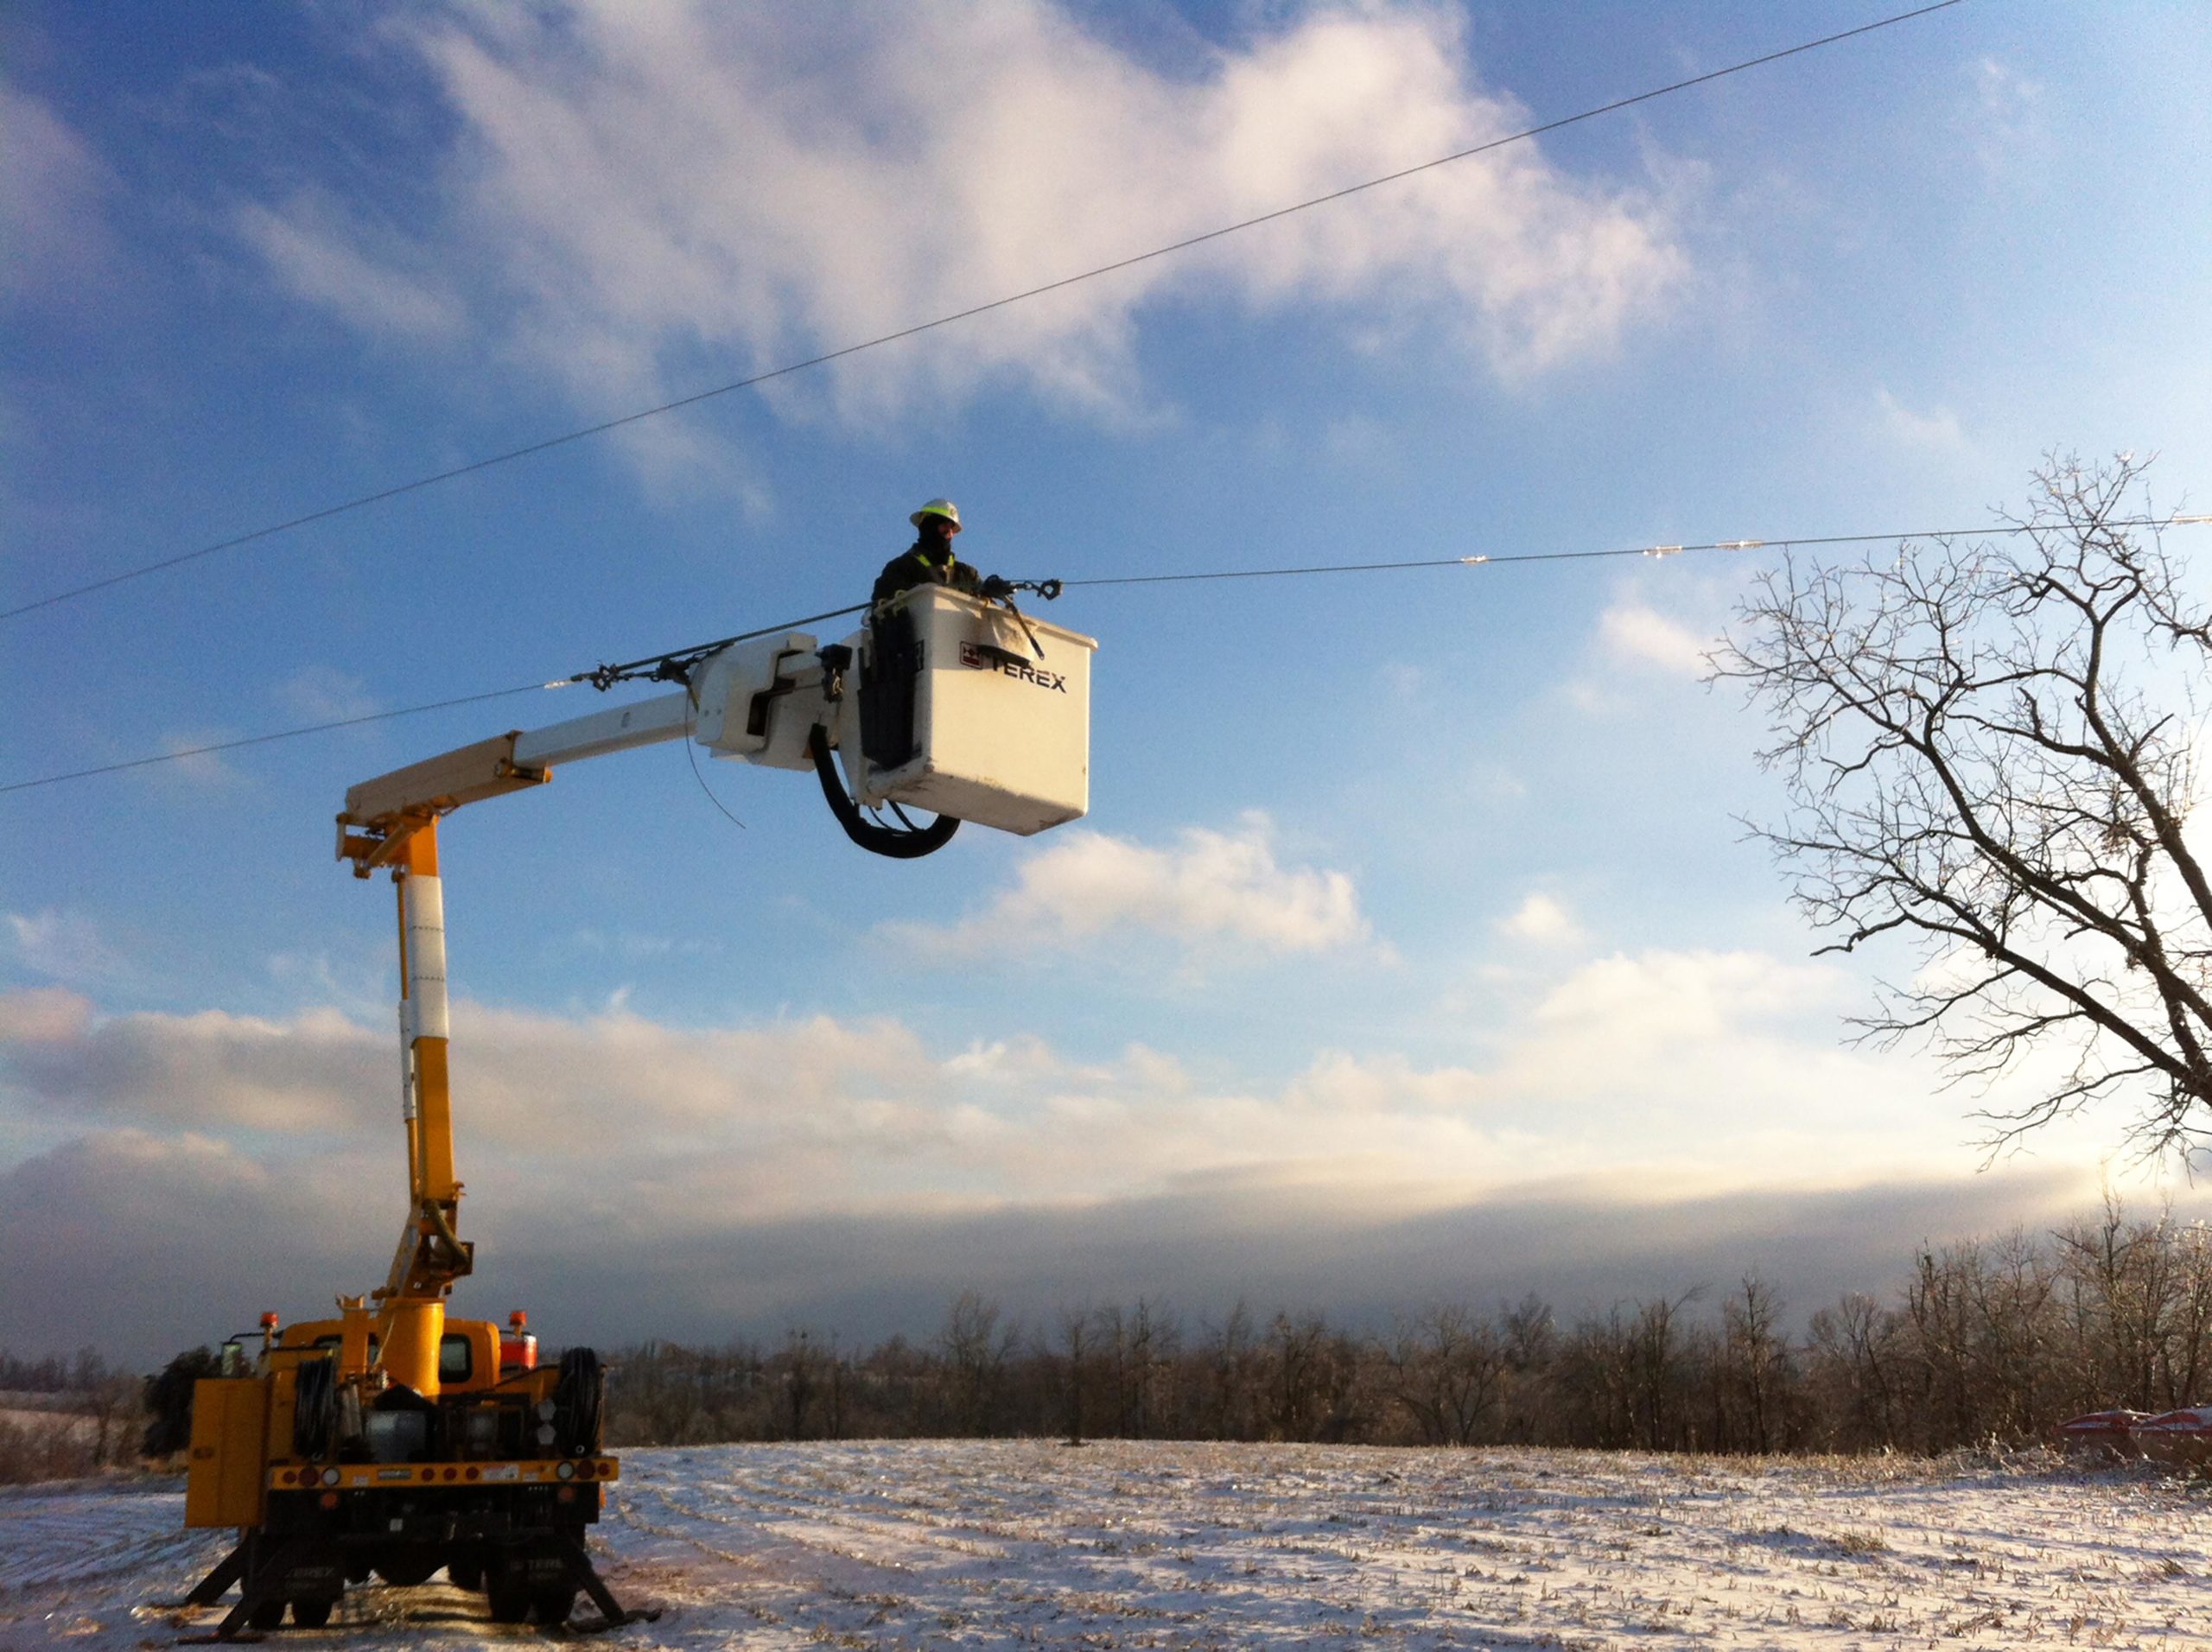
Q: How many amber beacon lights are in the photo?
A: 2